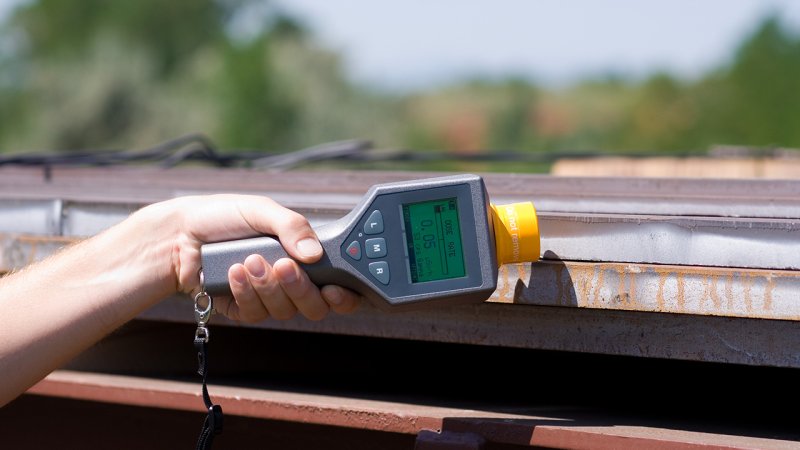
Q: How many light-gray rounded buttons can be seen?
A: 4